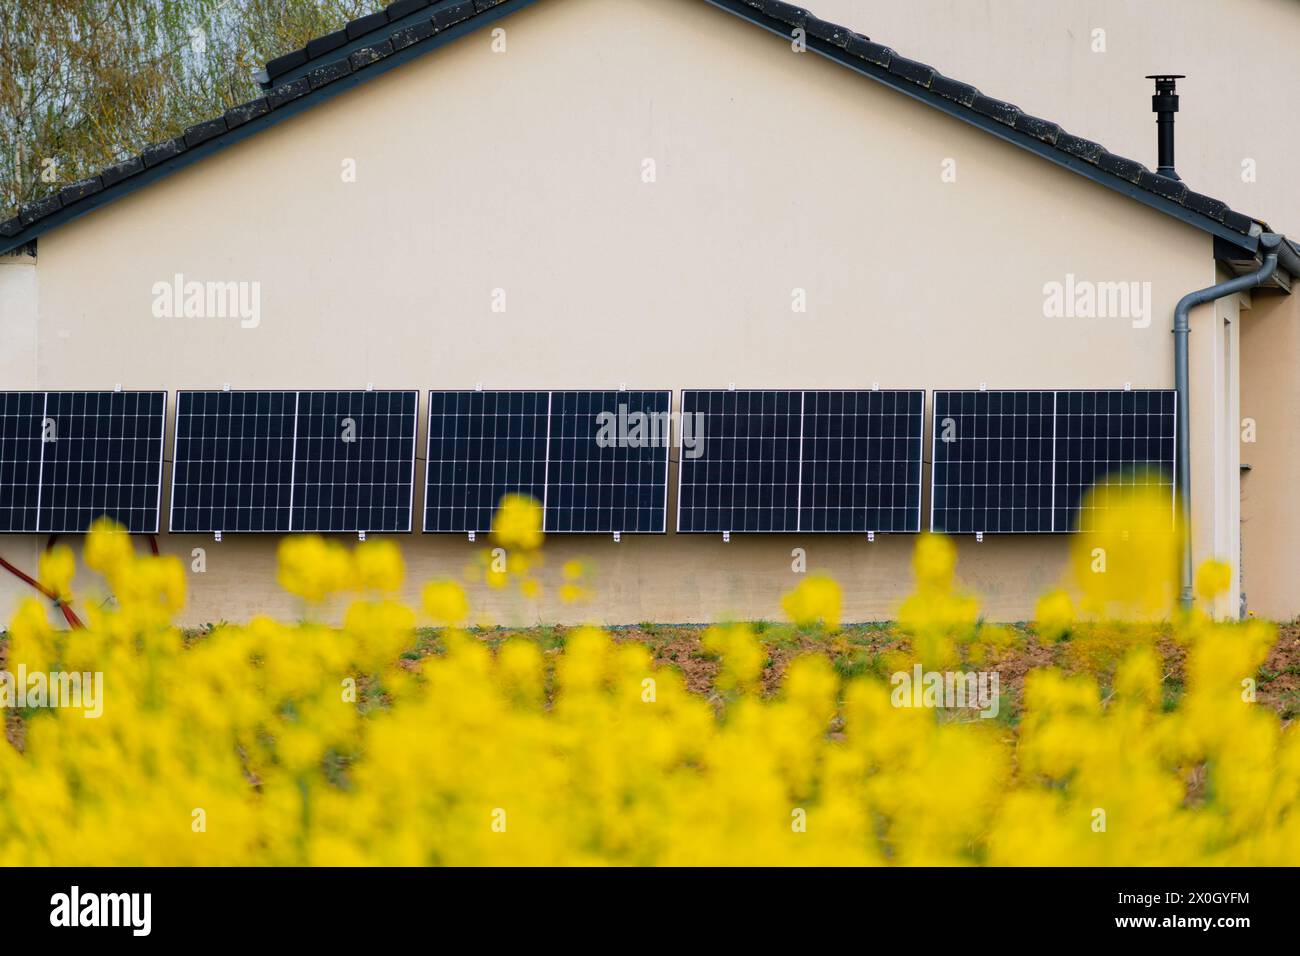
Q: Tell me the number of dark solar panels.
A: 5